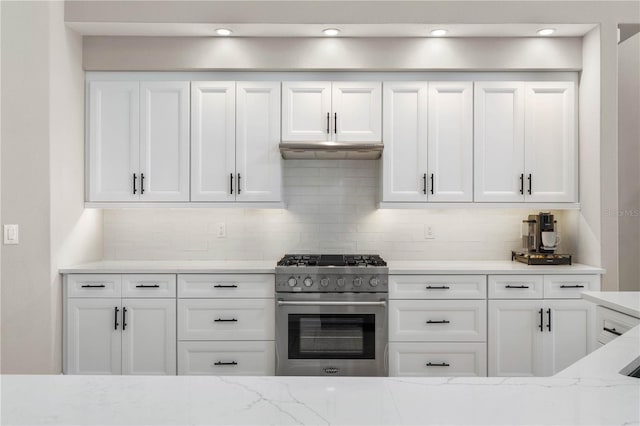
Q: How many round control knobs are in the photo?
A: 6